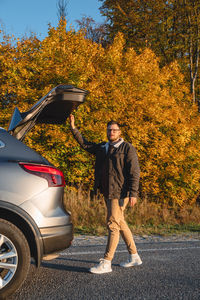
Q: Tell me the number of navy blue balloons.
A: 0